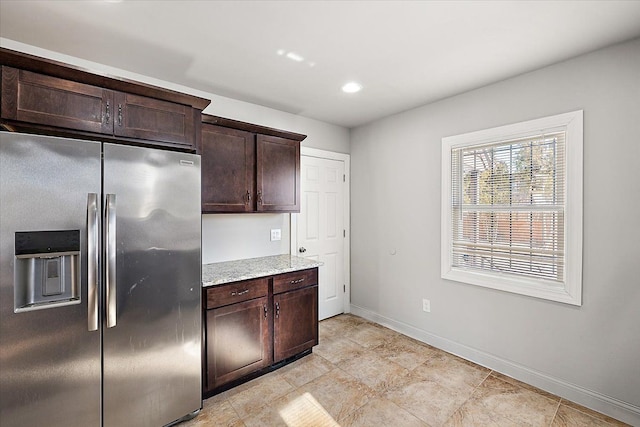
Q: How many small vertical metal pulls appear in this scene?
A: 6